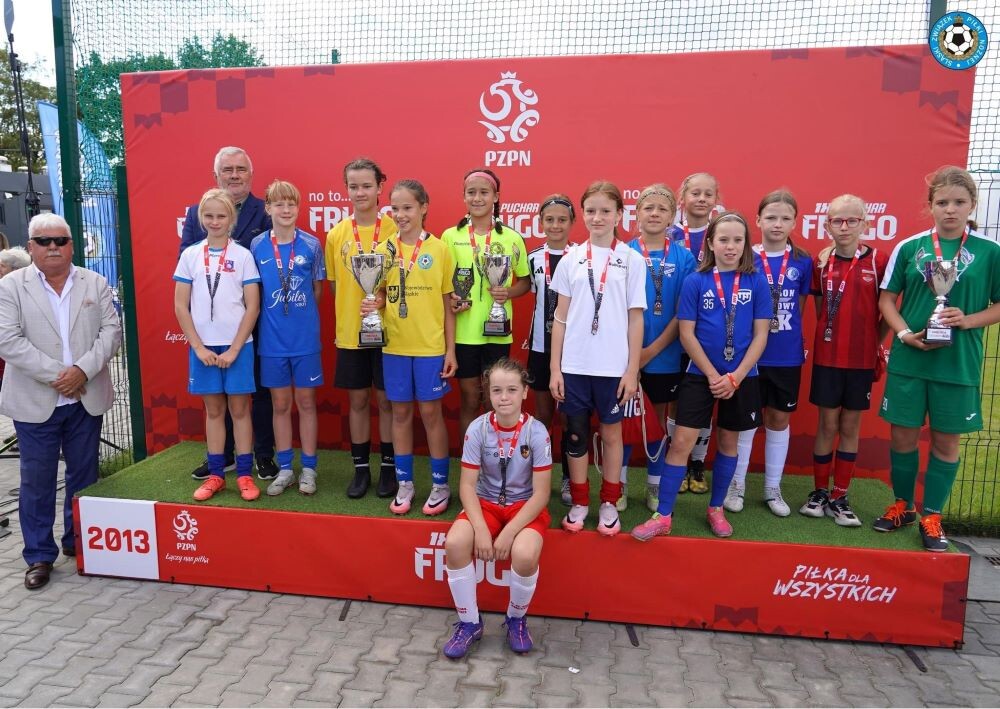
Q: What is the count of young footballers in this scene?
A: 14